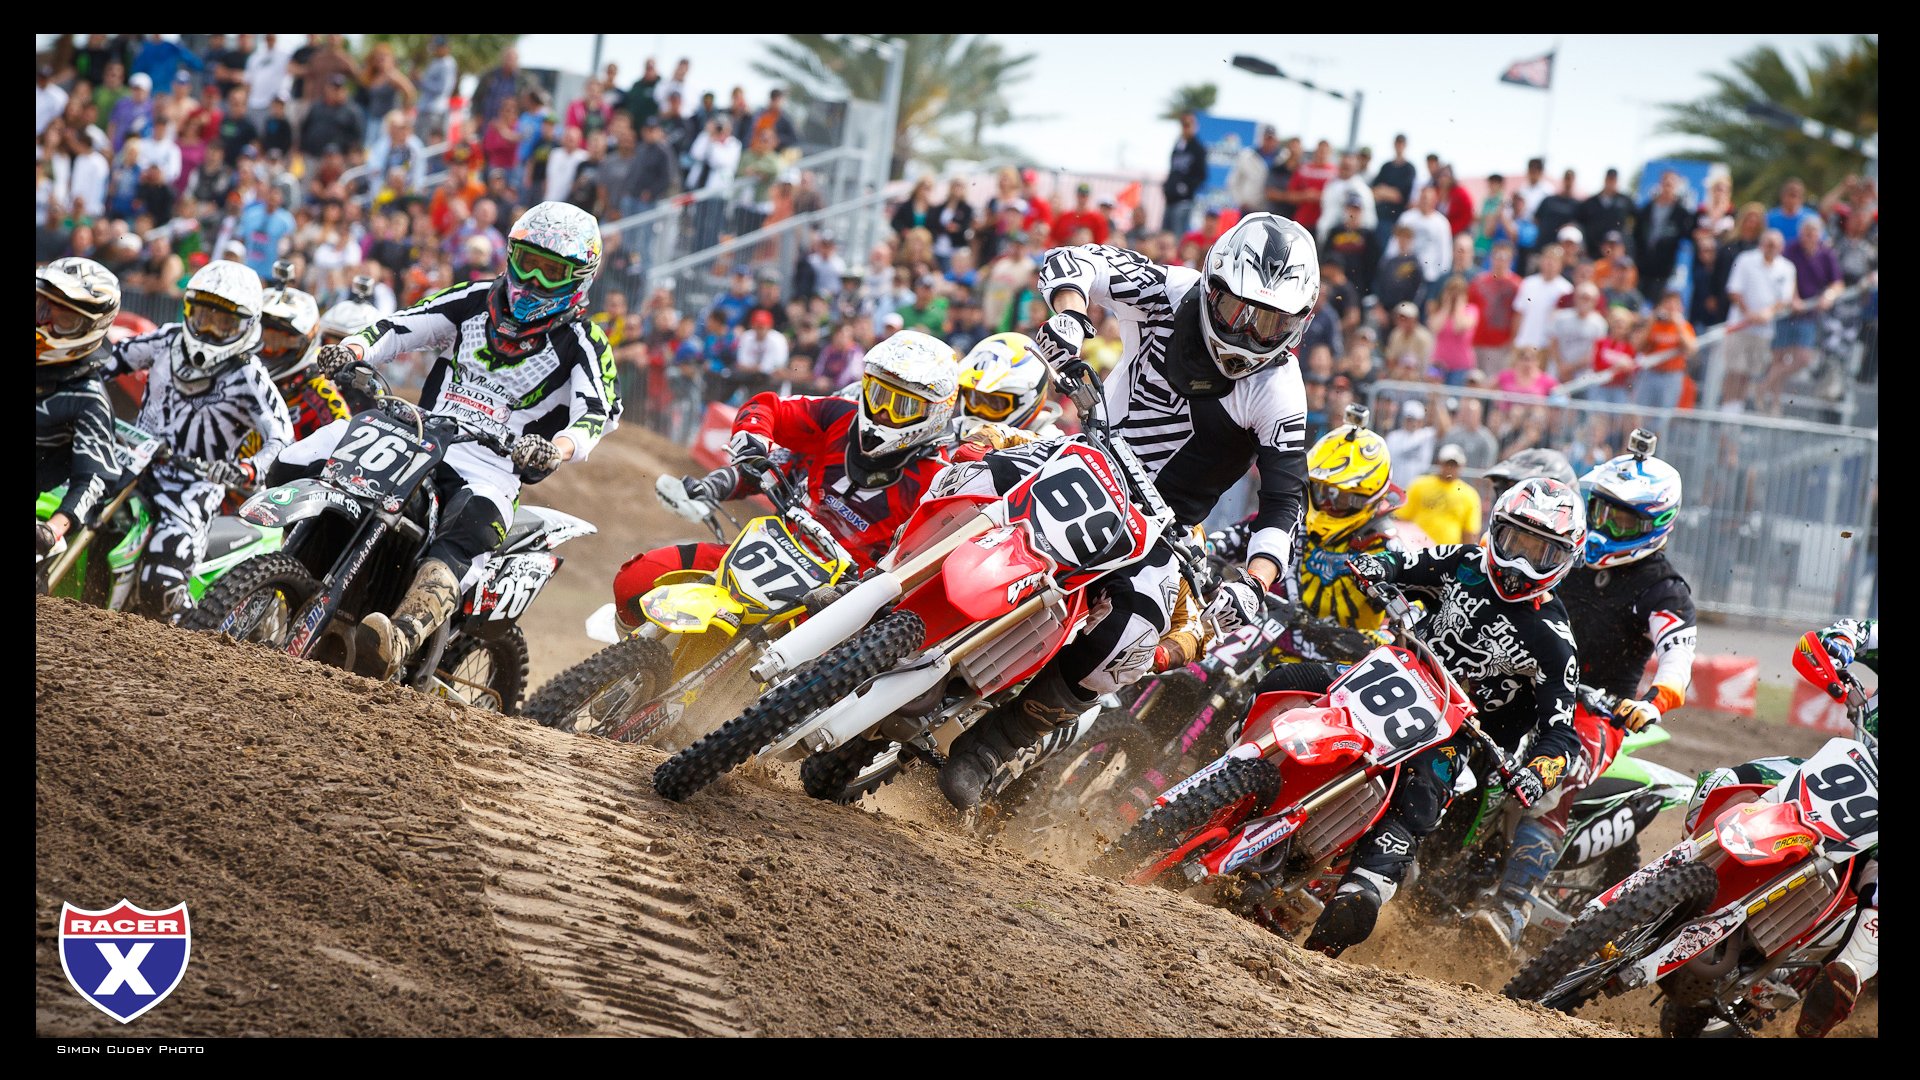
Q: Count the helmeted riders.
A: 12